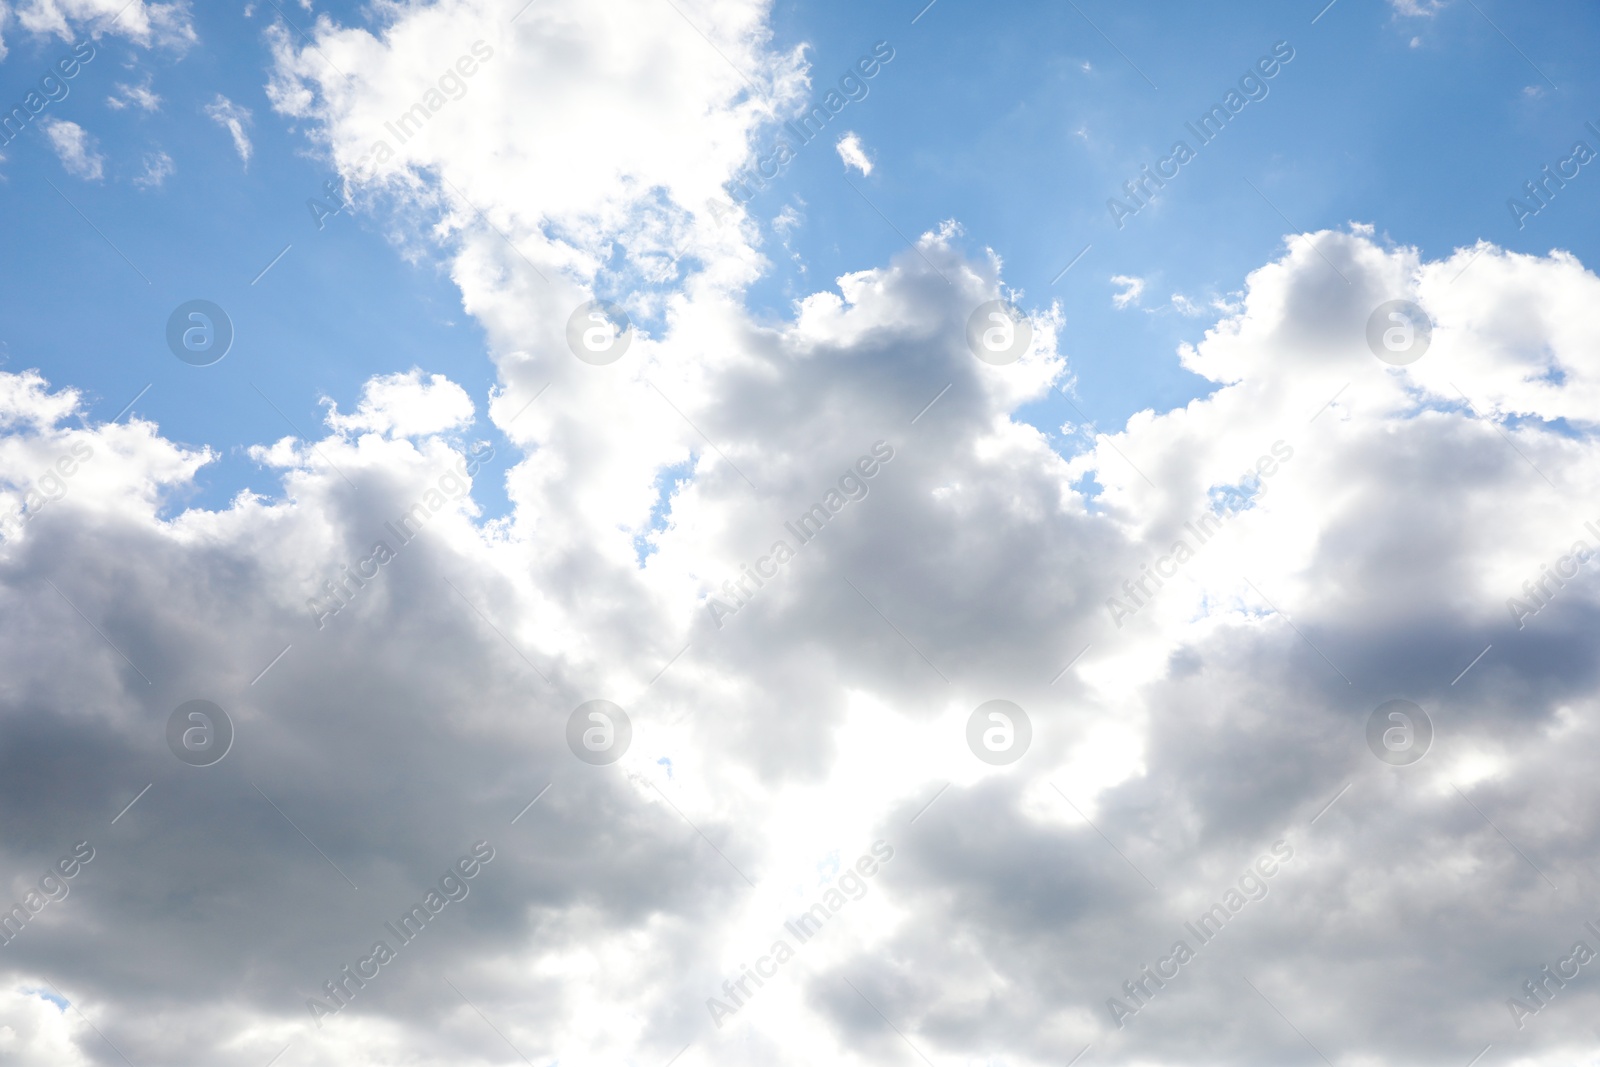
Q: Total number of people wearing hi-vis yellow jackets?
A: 0